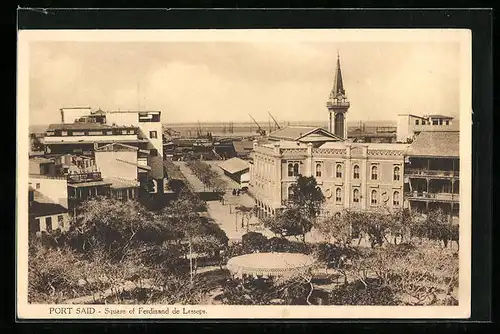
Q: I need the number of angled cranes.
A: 2